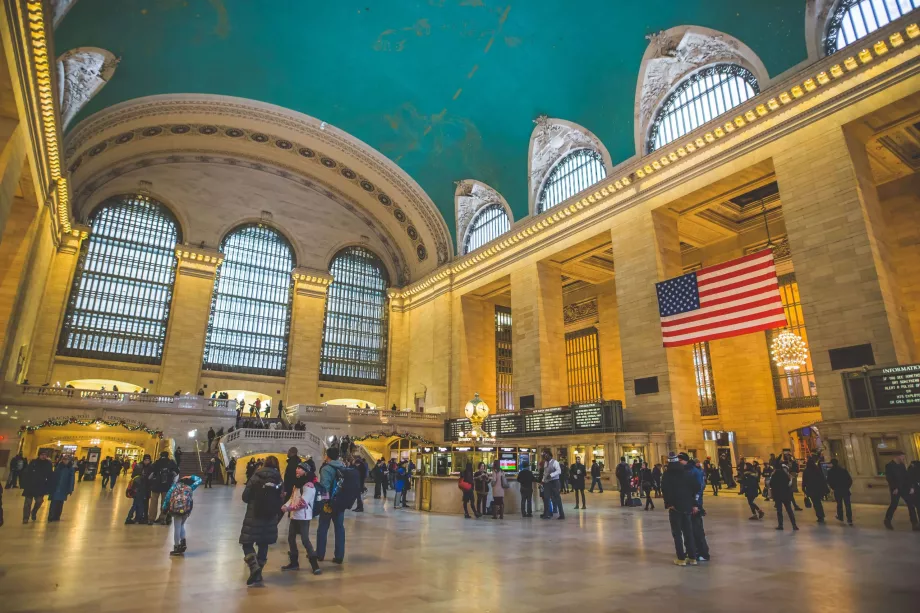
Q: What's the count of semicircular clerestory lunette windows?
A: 4